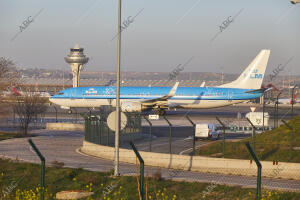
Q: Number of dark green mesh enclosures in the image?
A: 1